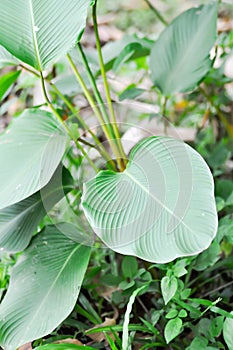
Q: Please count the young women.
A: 0